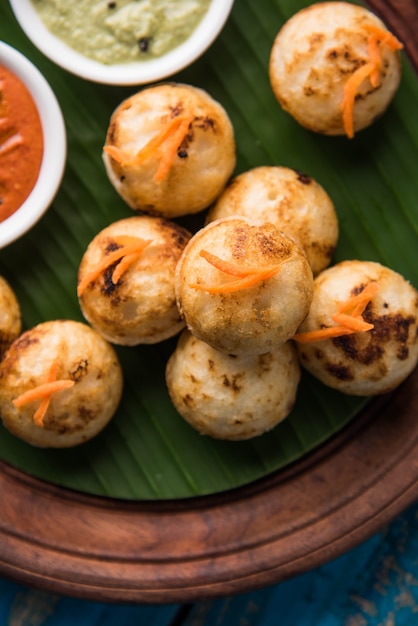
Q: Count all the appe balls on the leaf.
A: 9